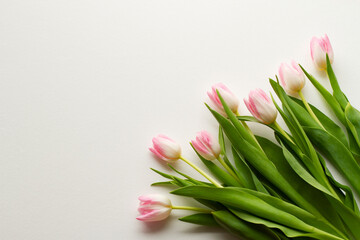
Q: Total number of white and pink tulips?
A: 7